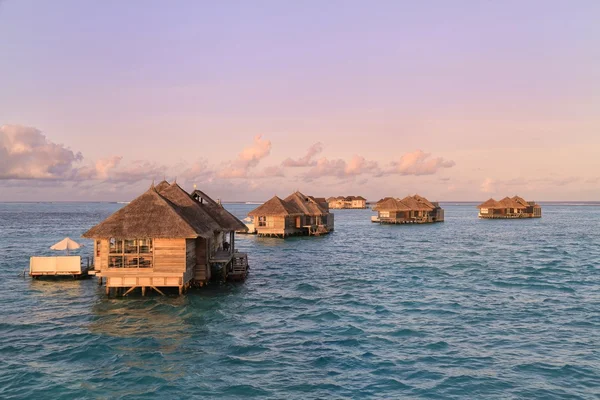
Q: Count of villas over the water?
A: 5